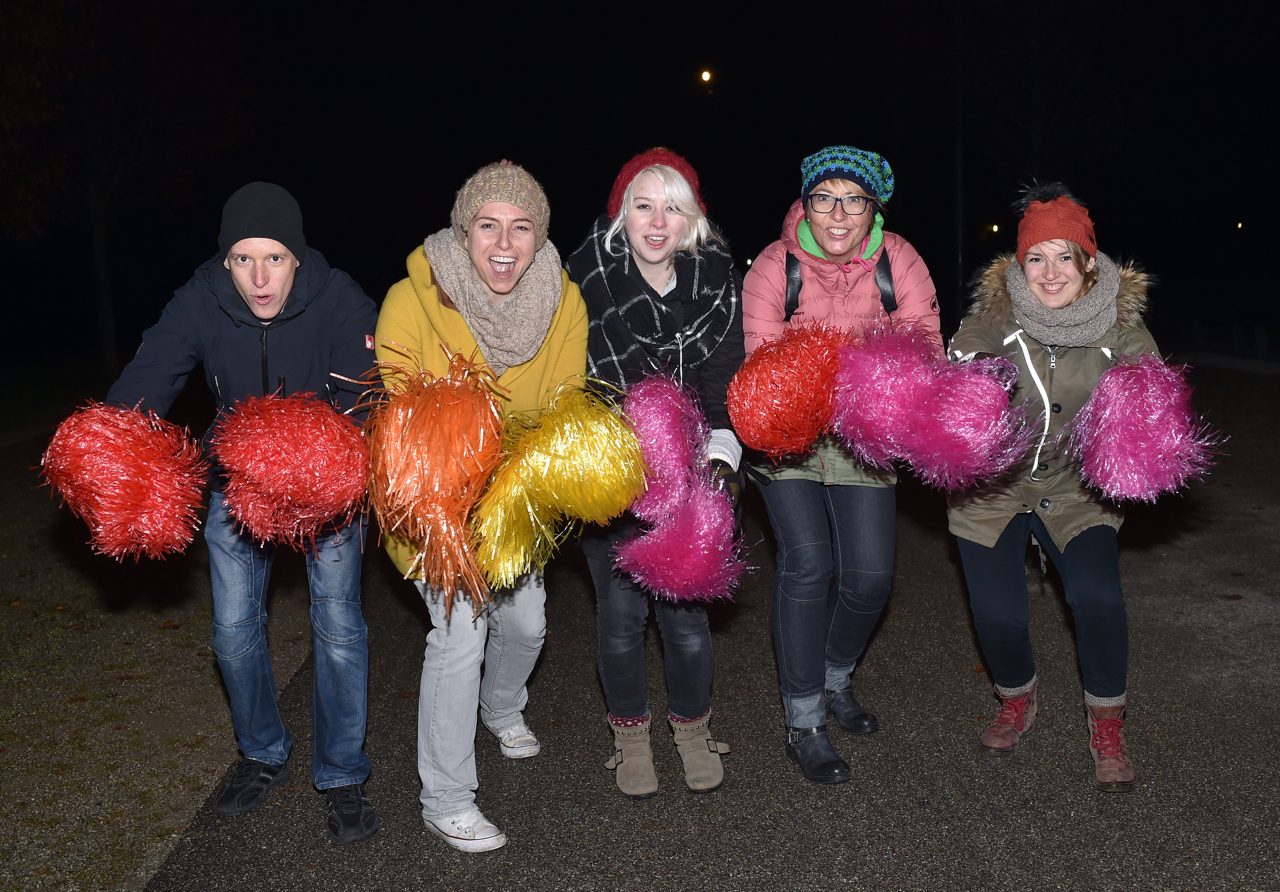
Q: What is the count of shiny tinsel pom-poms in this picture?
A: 10